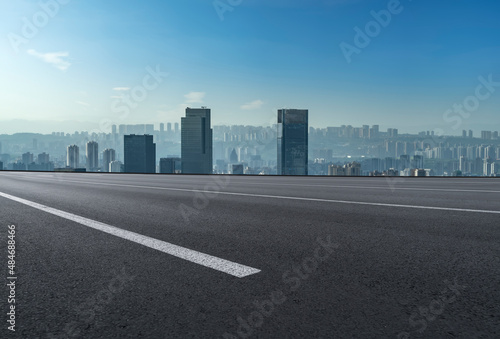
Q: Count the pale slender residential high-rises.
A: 3